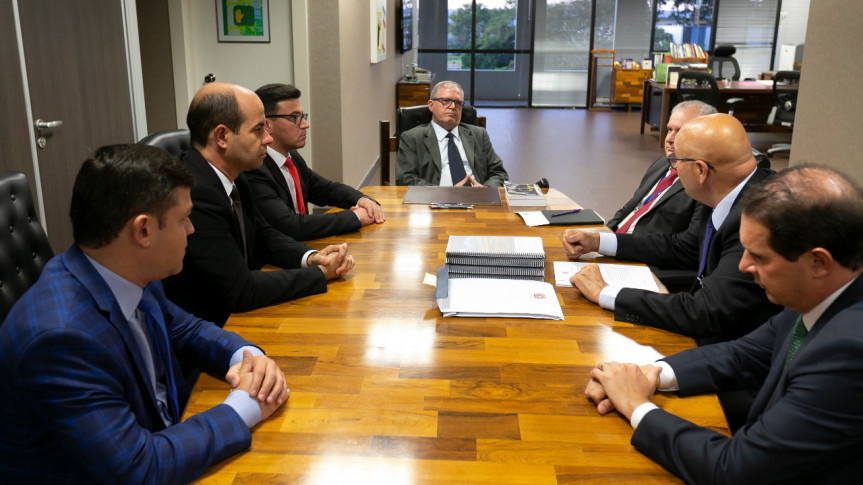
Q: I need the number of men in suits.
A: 7